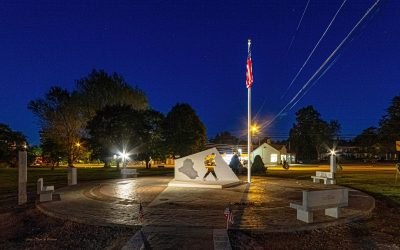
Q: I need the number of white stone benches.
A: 4